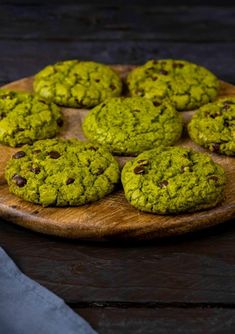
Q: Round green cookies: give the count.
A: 7